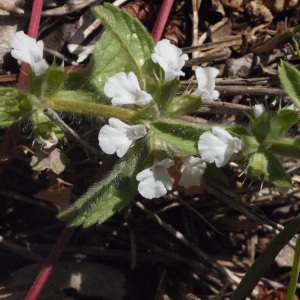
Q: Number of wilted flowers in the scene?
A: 1